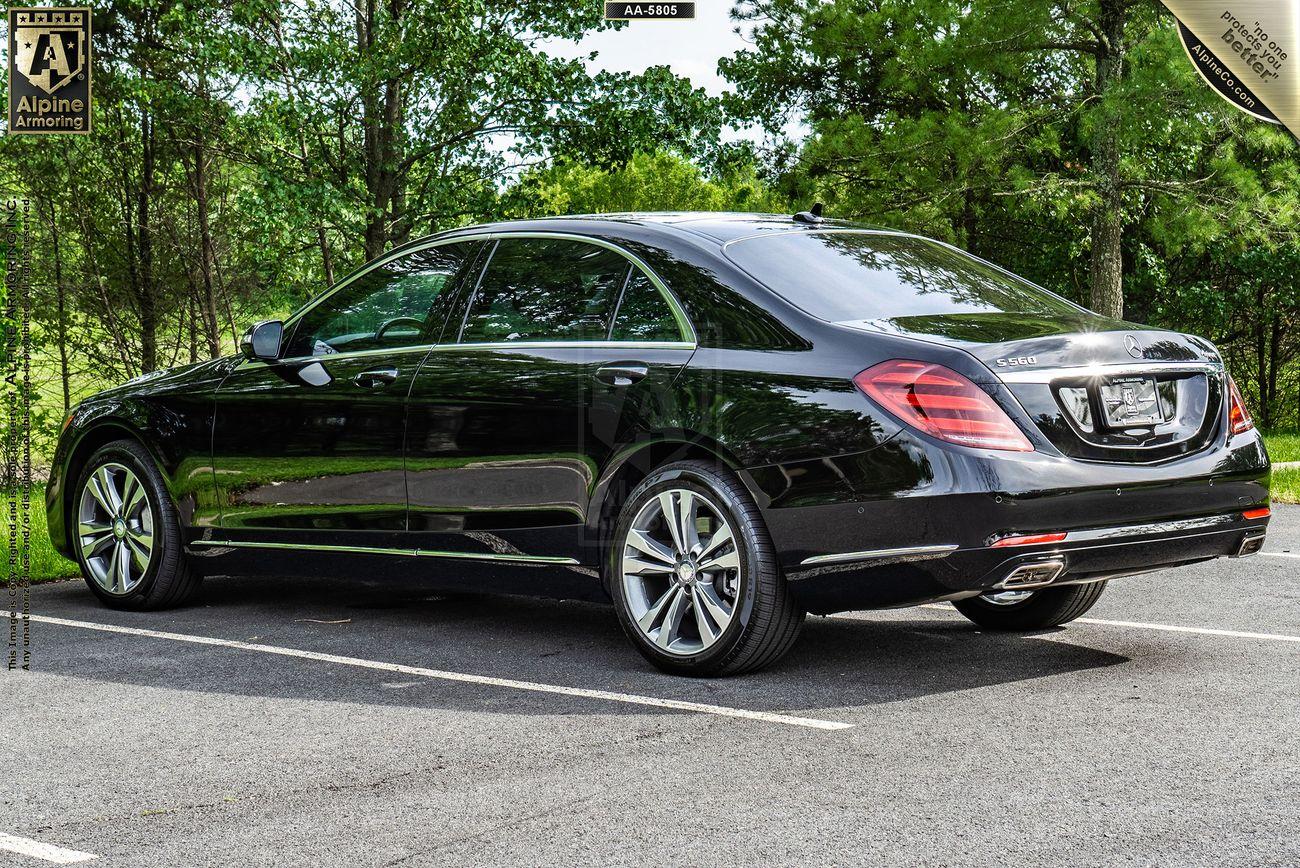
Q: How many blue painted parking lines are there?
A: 0